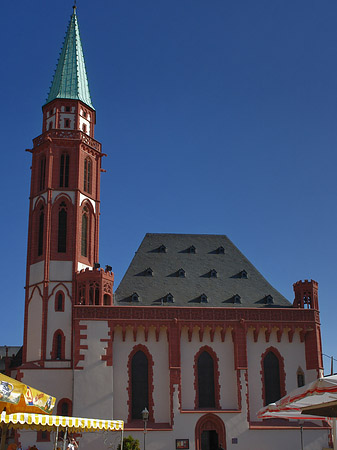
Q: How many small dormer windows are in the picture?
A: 12